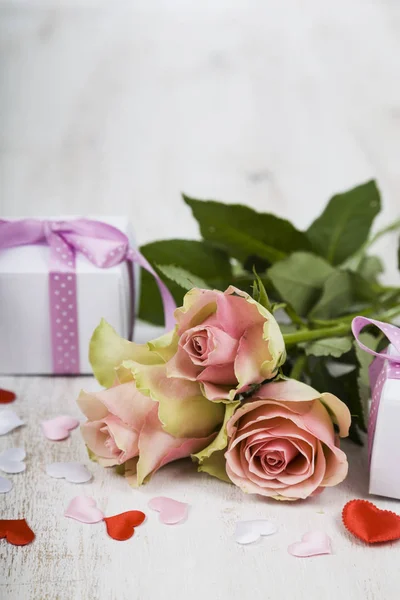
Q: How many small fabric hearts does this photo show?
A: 13